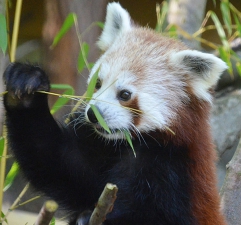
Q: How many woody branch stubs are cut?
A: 2